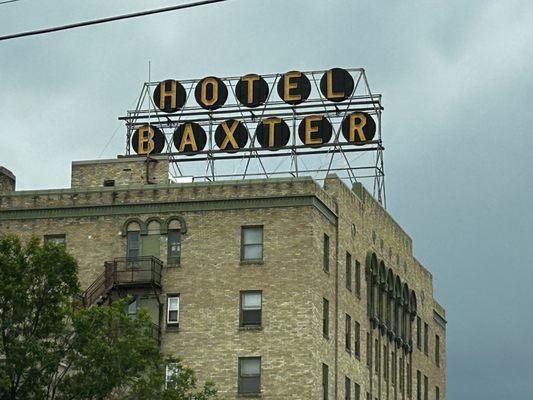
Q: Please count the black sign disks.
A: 11